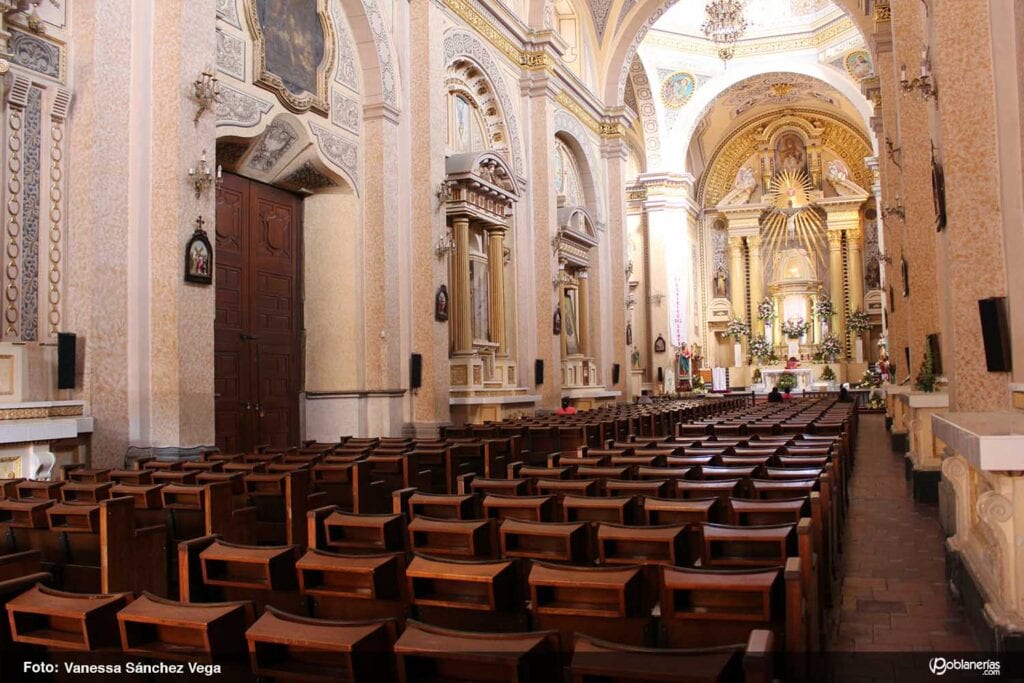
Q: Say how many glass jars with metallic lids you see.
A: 0